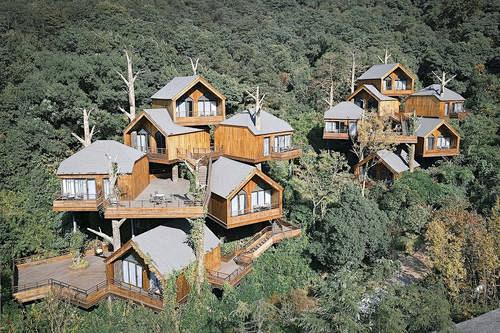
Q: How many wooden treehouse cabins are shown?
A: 12